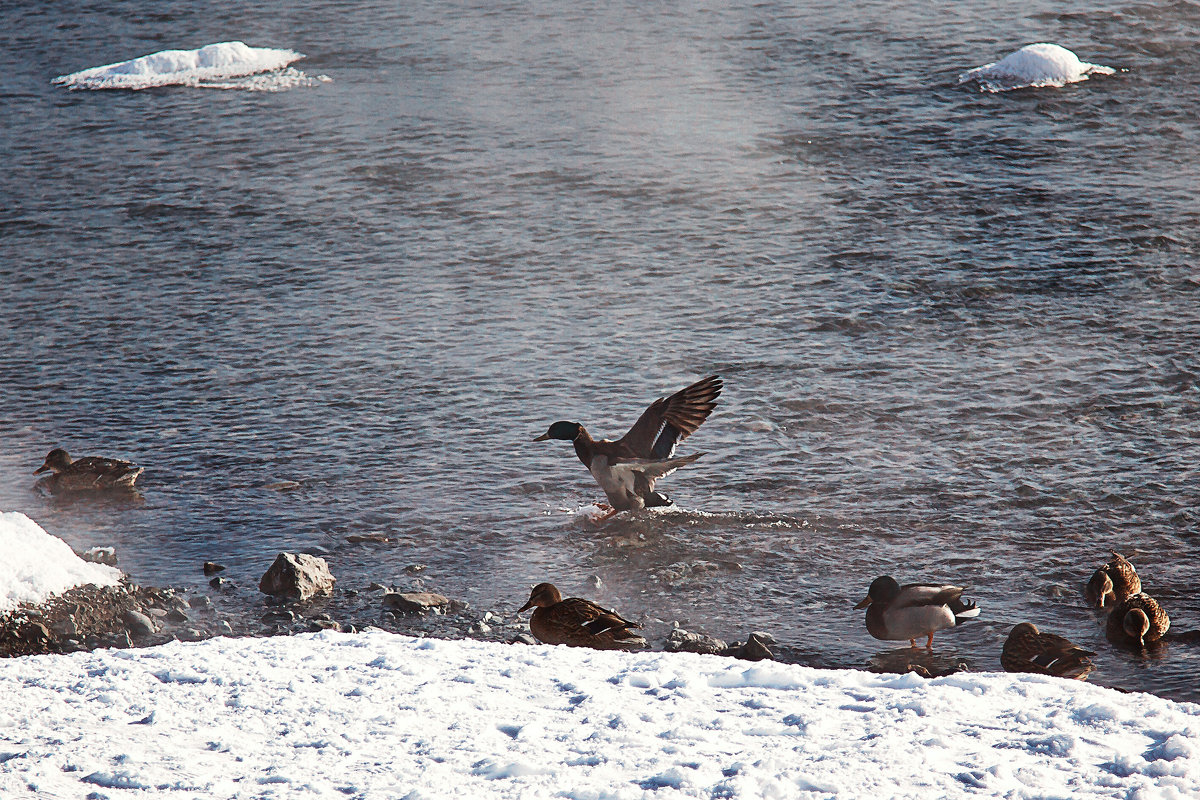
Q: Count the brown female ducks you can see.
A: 5